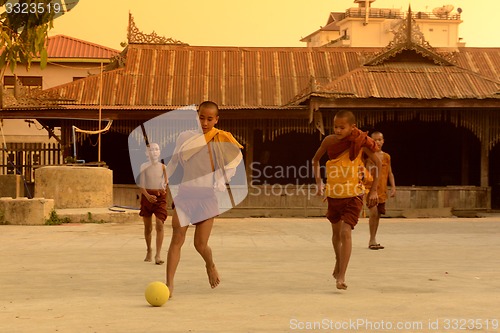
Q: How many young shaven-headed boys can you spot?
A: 4